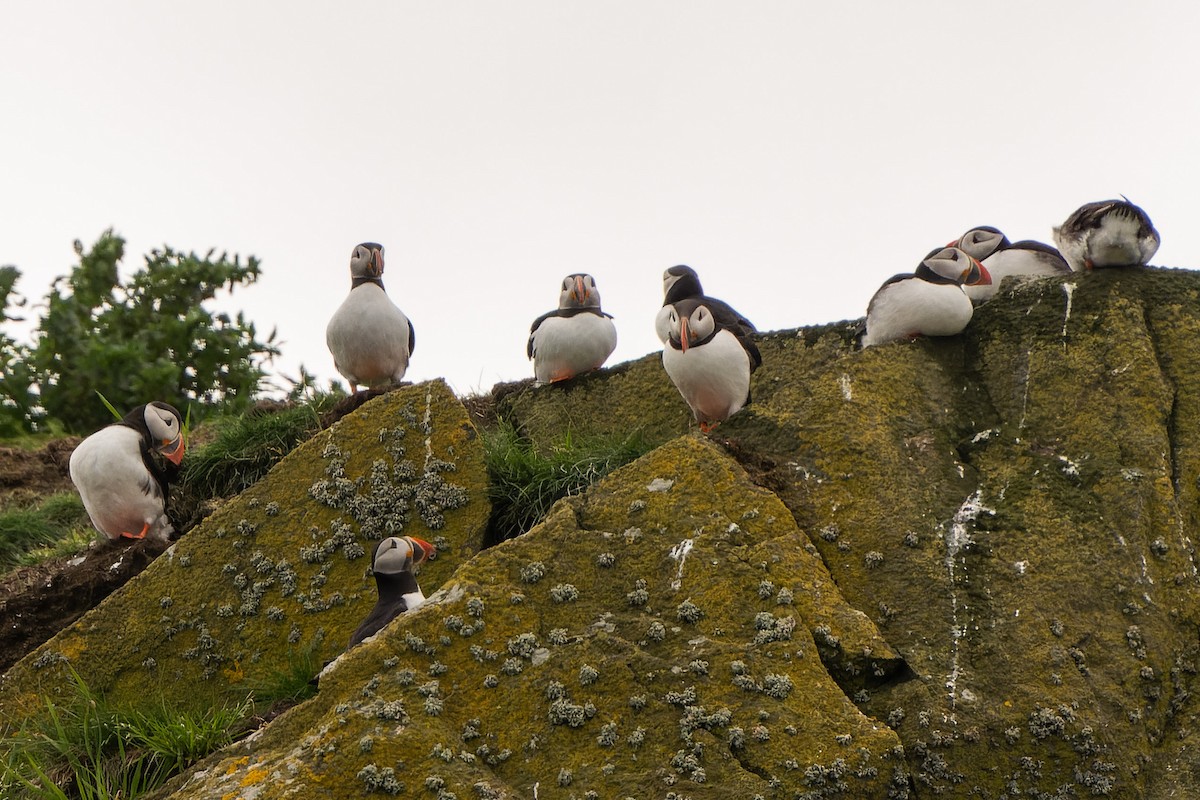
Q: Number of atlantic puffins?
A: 9